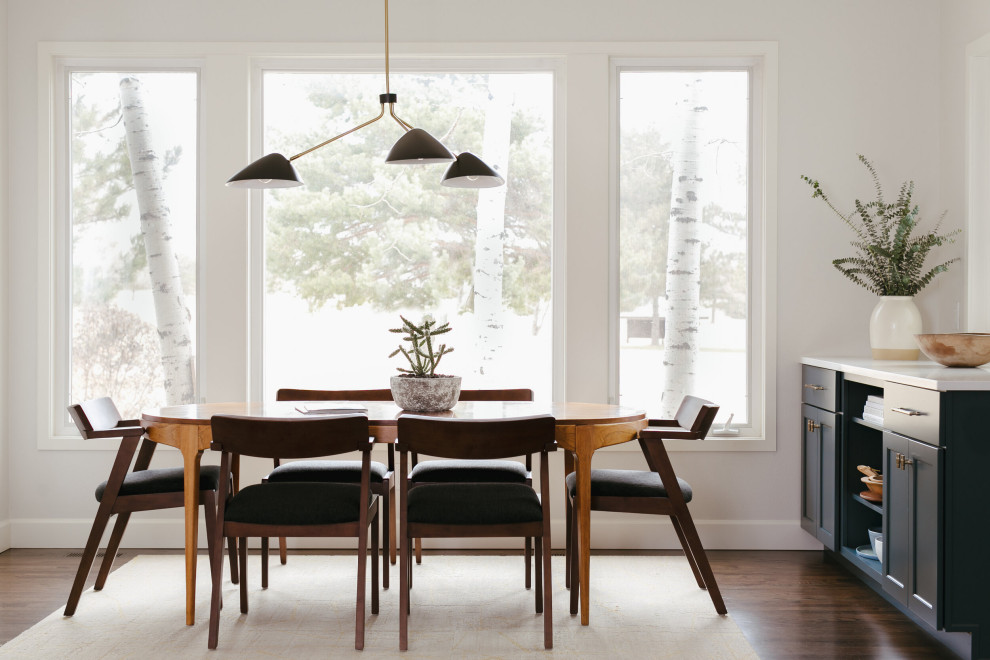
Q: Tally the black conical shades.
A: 3